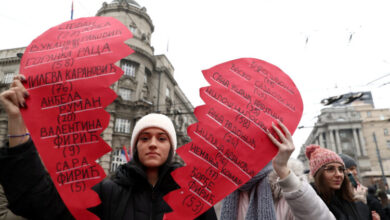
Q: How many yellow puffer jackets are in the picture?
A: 0